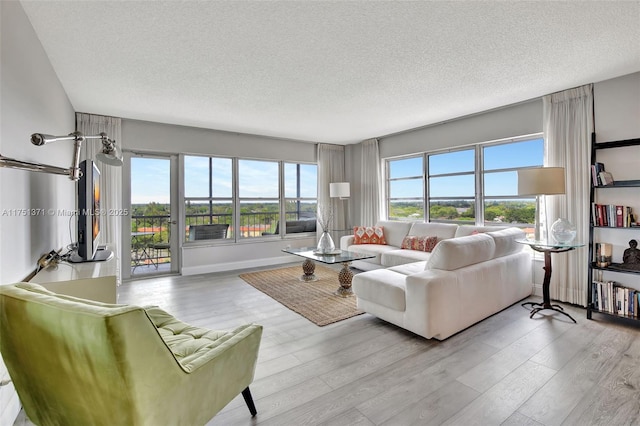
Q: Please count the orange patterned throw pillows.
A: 2